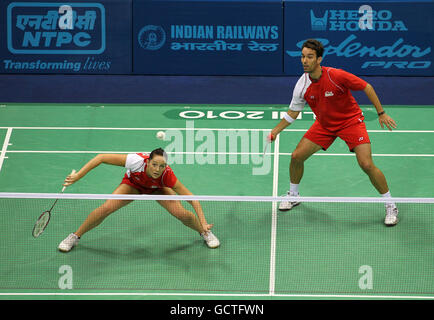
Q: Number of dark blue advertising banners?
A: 3